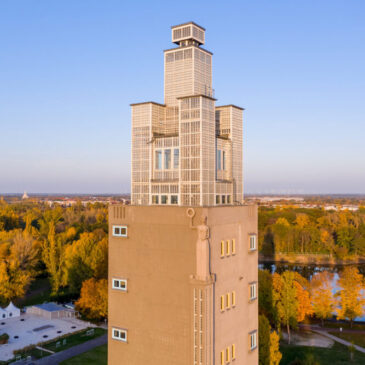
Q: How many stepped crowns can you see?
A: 1